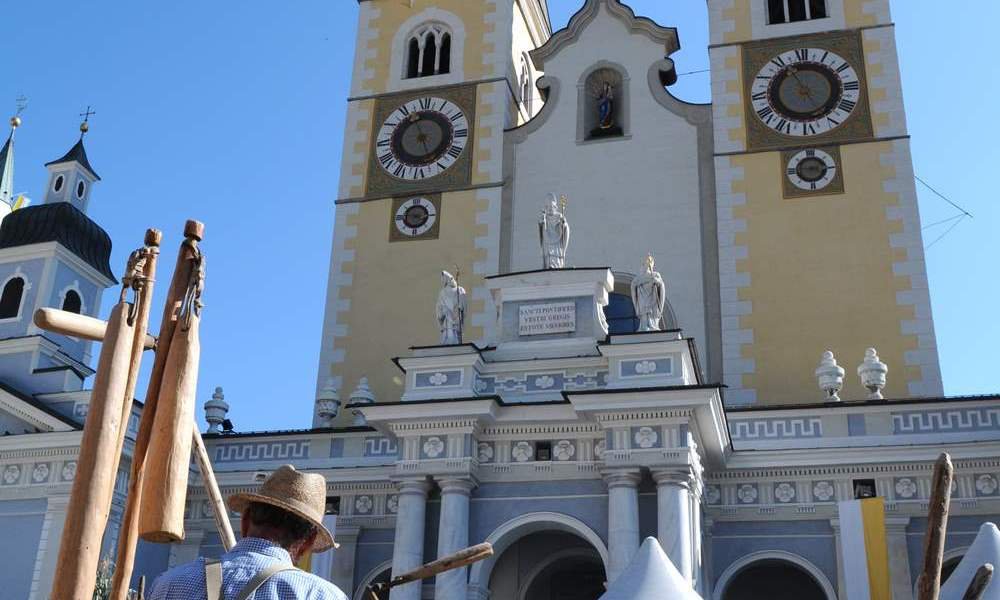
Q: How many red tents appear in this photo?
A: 0